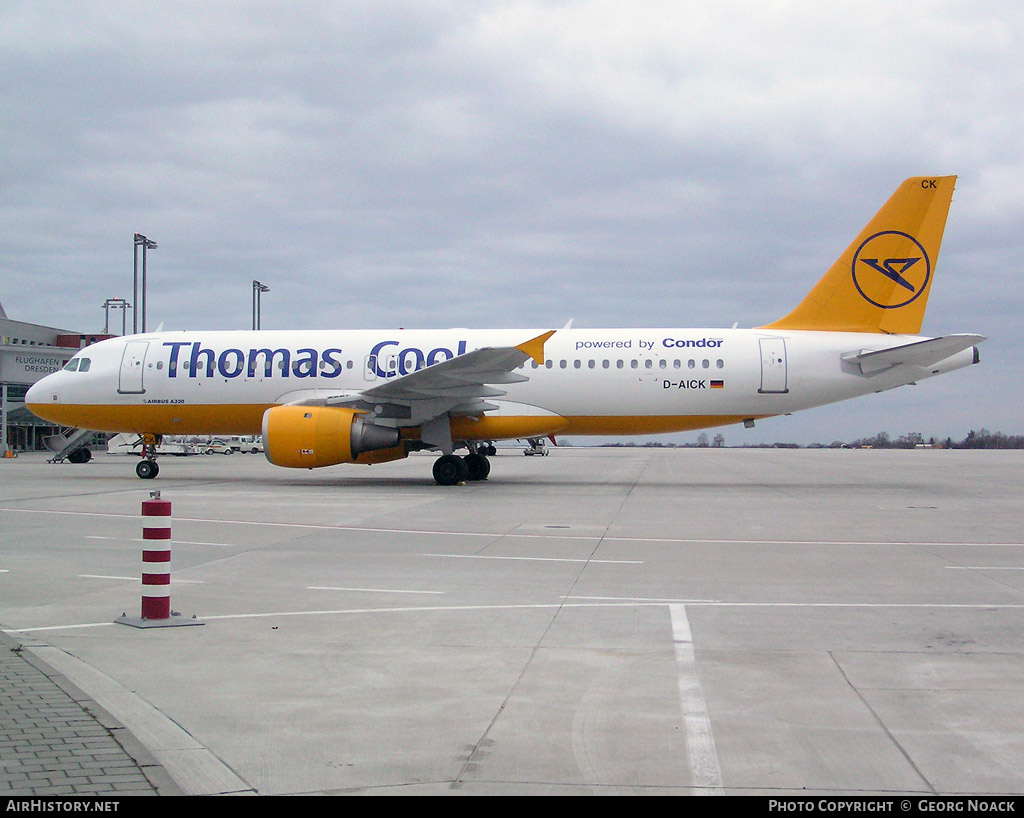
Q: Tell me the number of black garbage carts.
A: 0